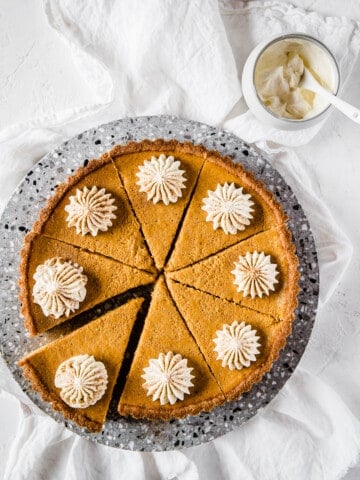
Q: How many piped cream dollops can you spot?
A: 8